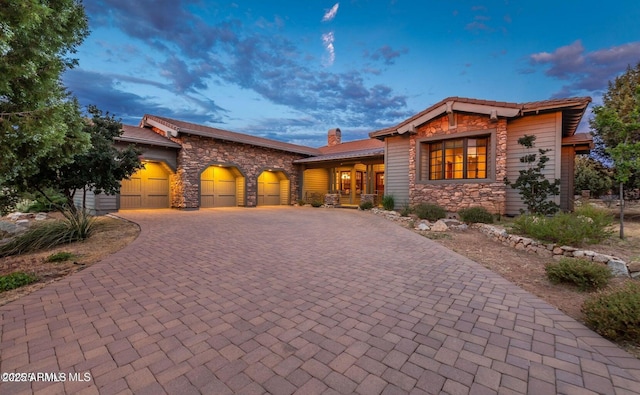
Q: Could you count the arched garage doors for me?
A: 3